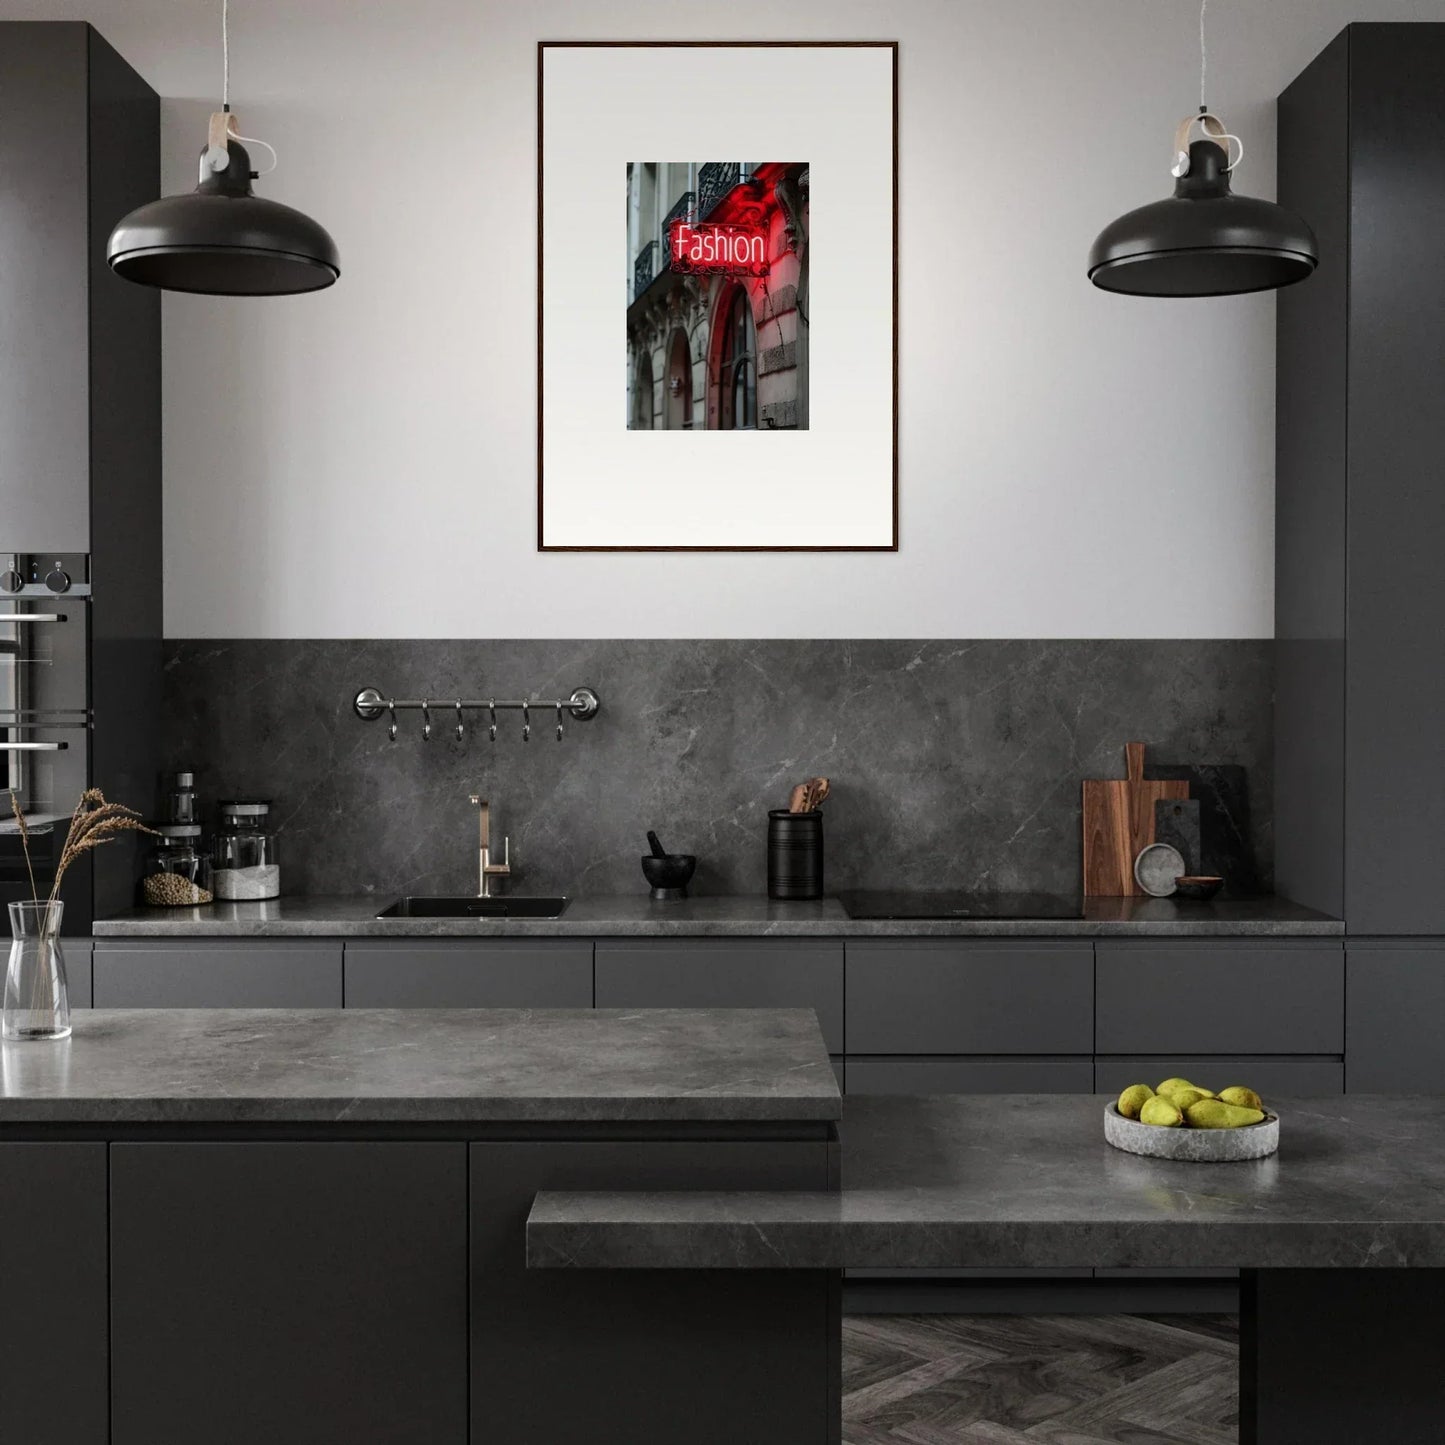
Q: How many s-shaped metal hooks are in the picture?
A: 6